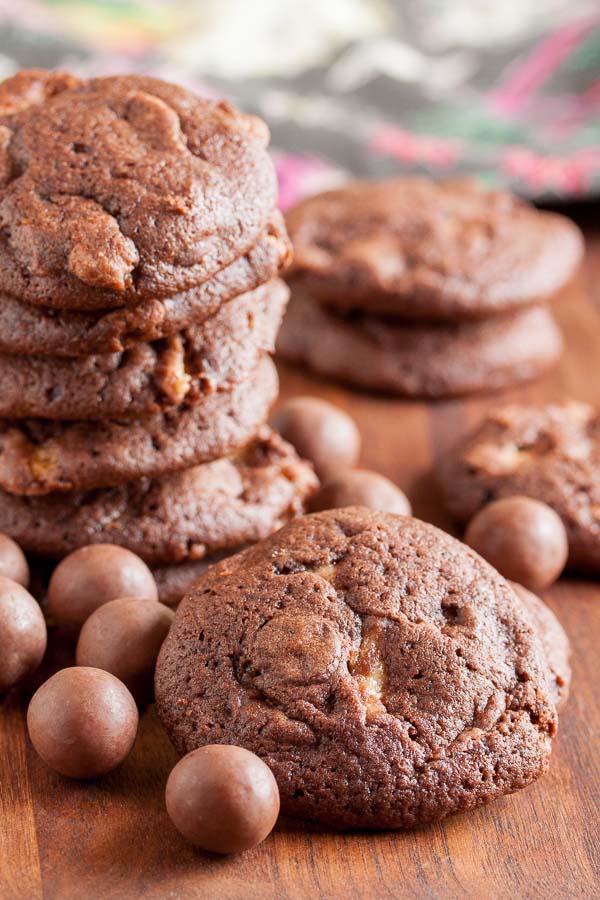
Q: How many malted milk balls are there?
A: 9